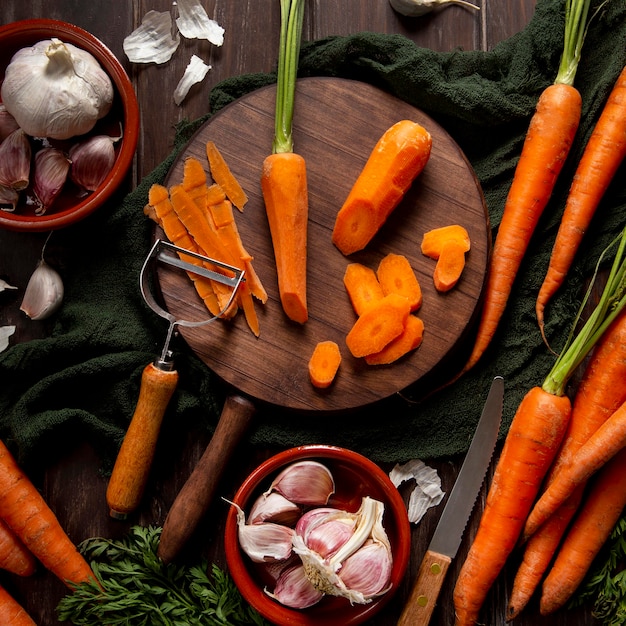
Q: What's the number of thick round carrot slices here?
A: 7